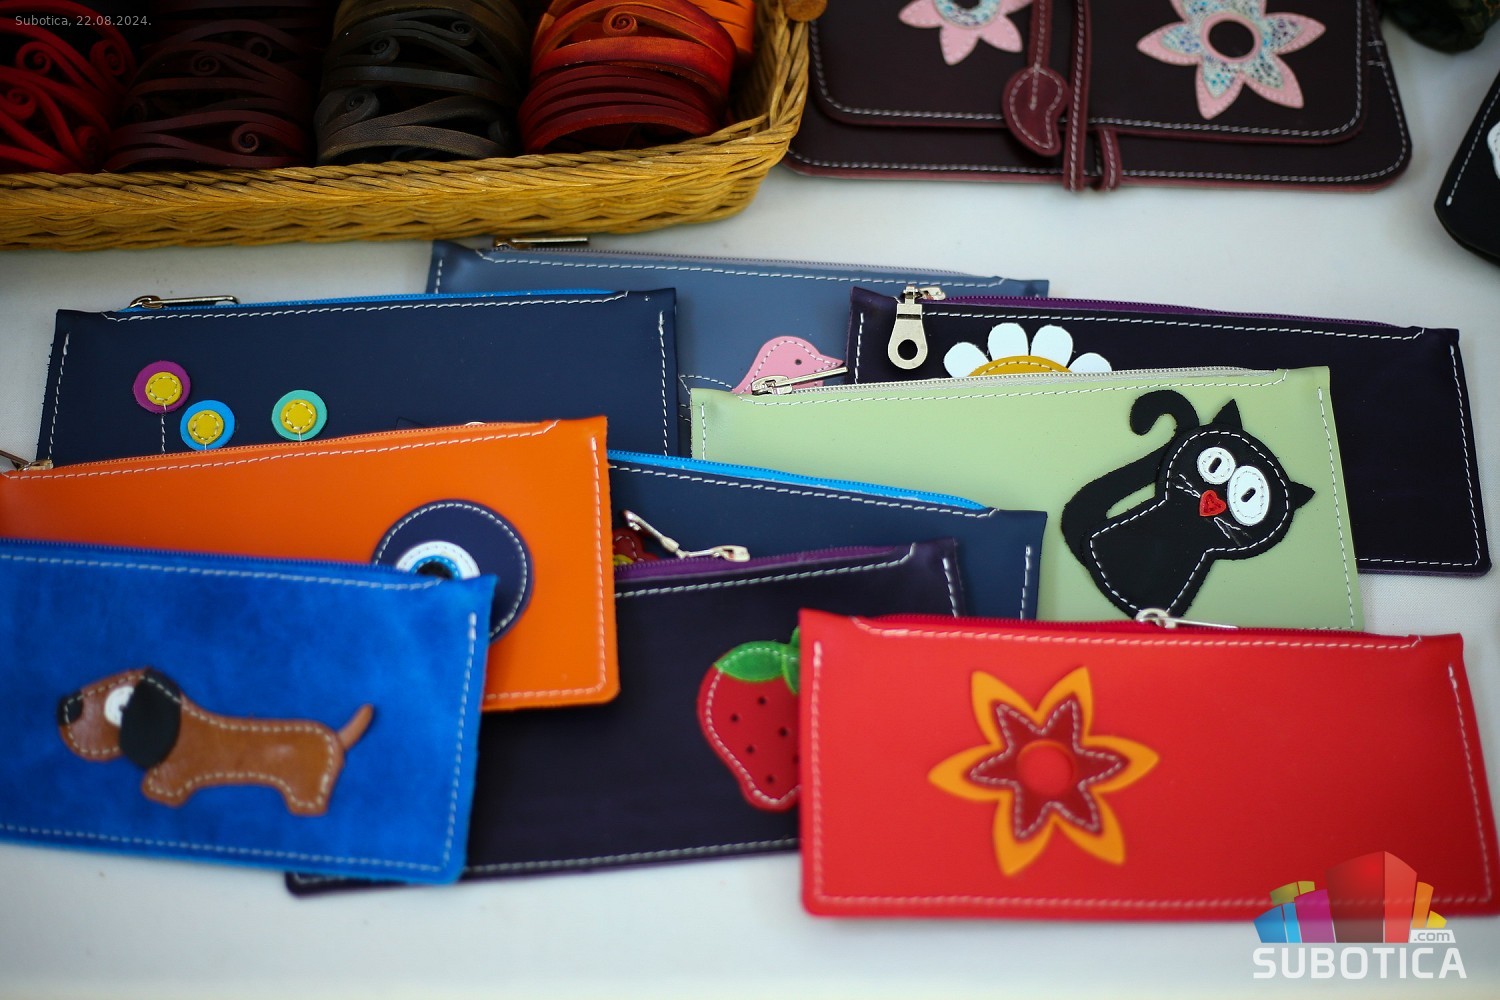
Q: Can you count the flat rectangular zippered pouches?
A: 9